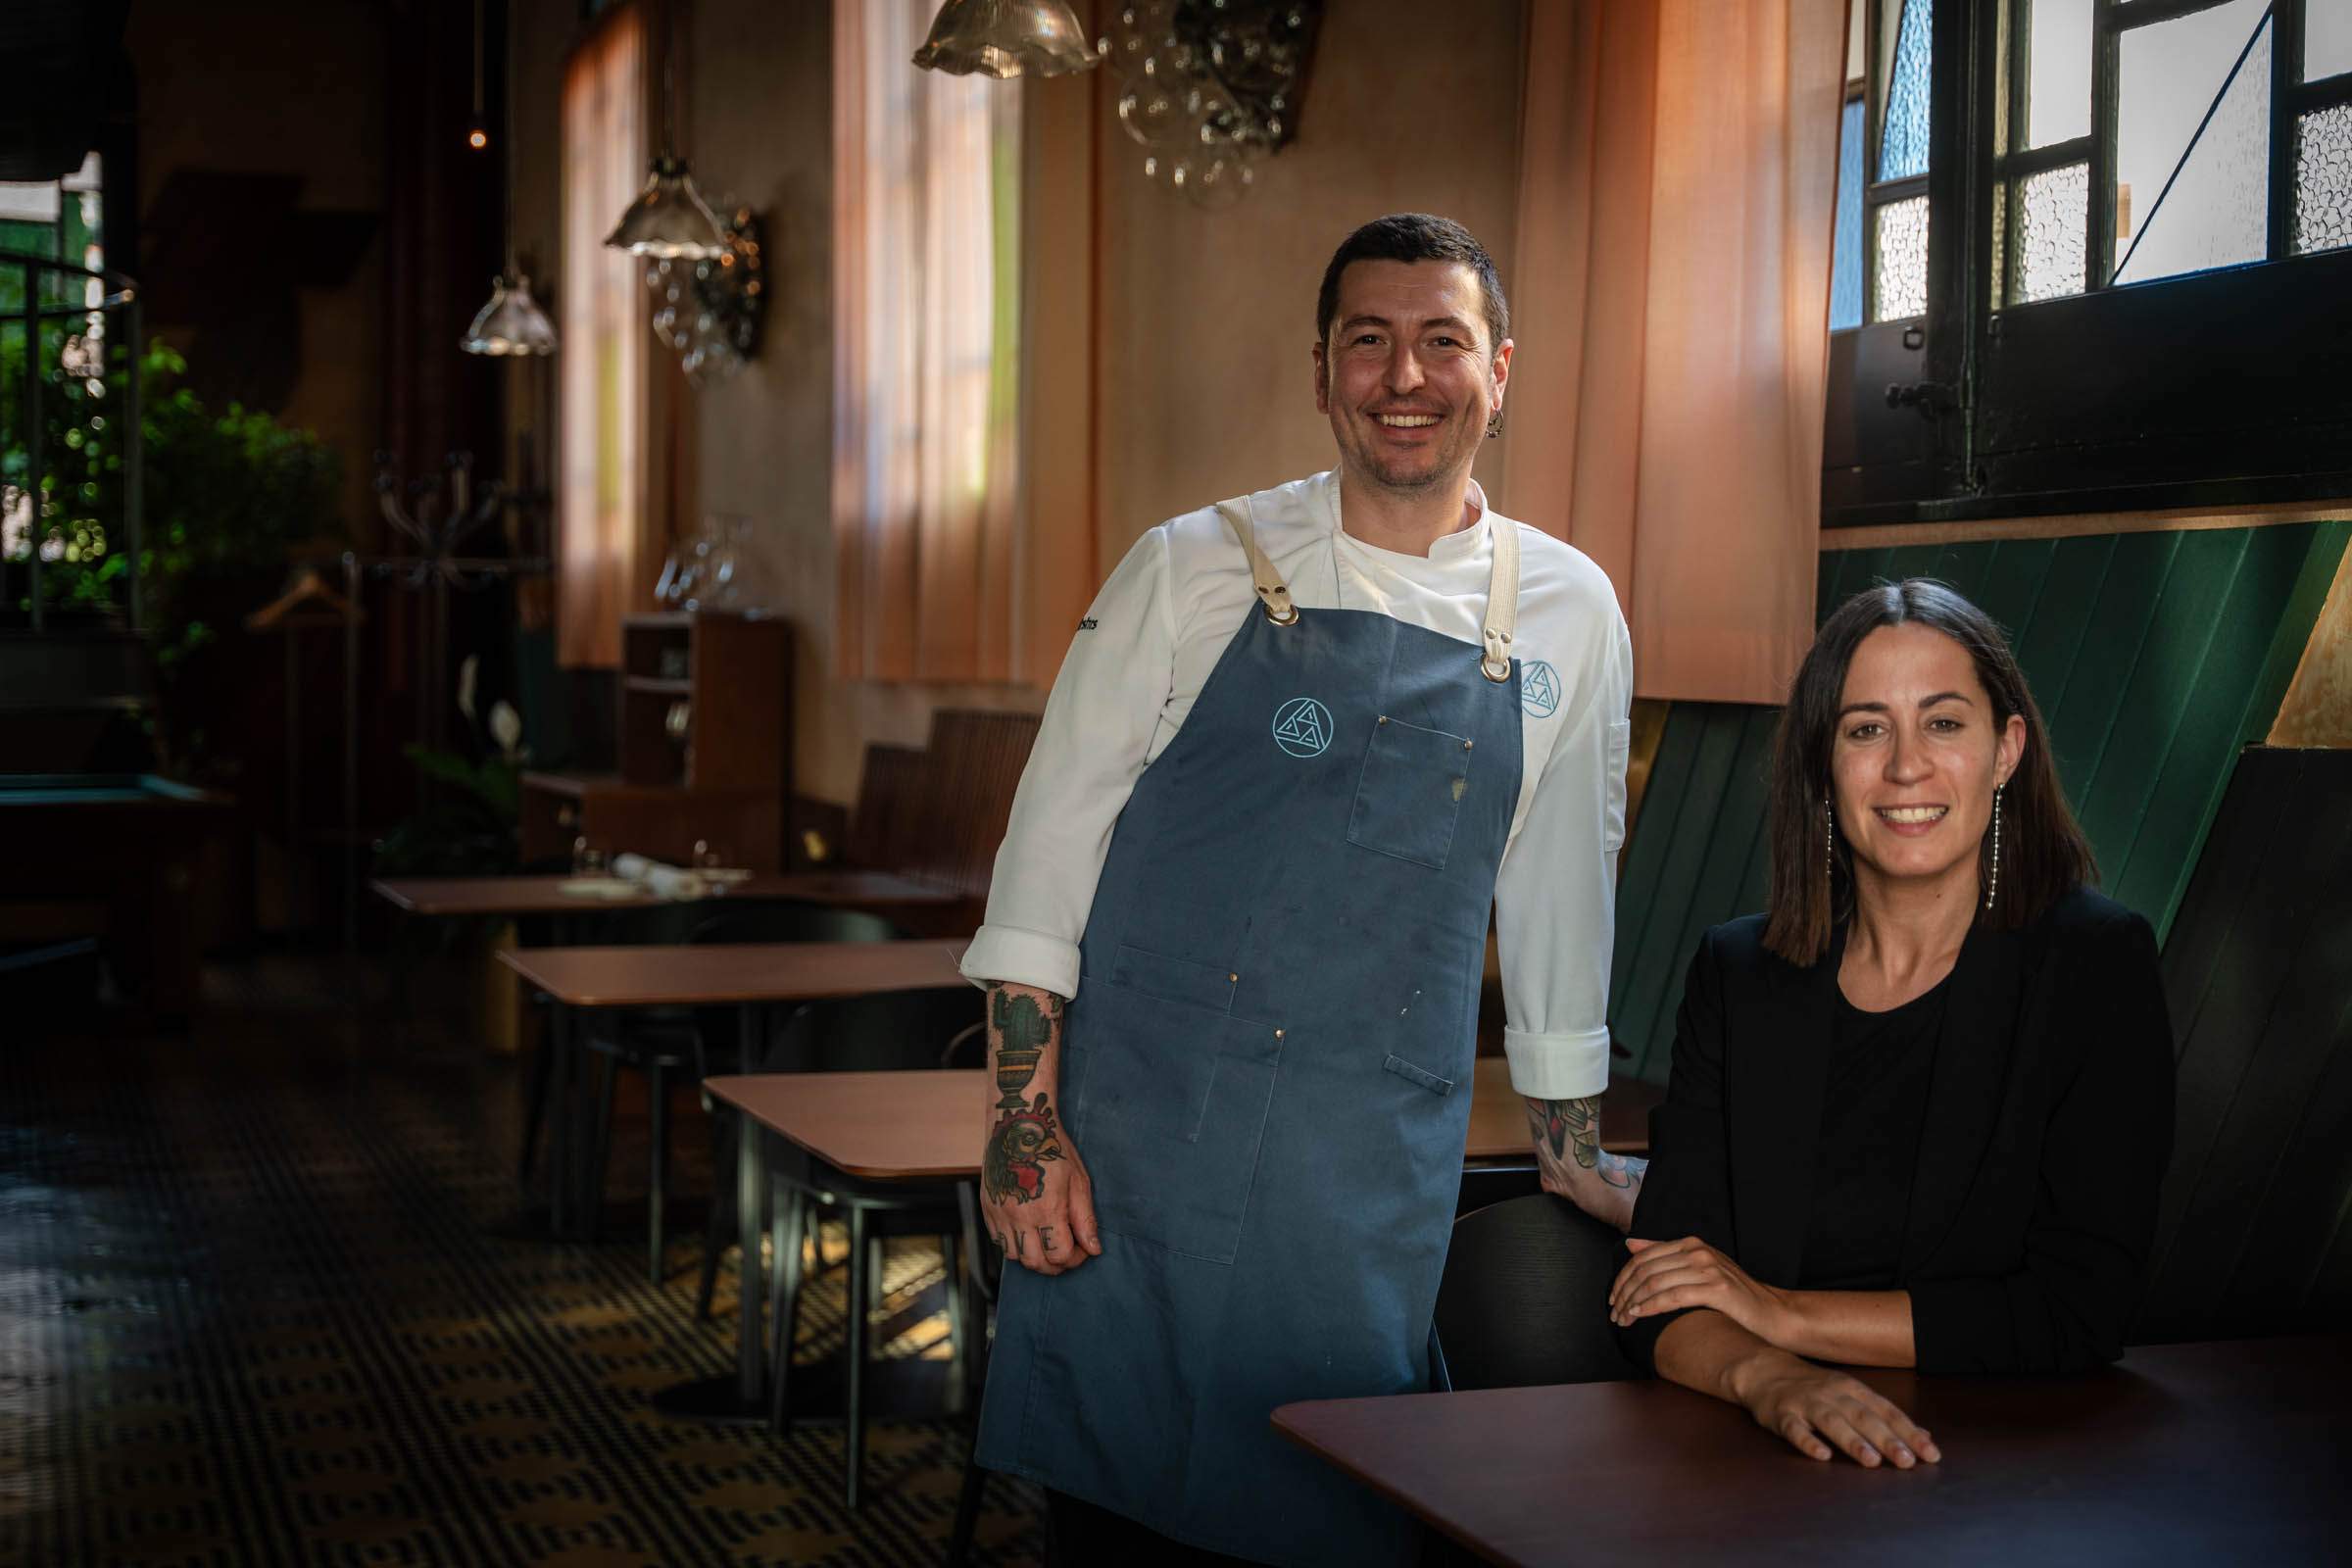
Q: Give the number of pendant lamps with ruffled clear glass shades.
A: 3